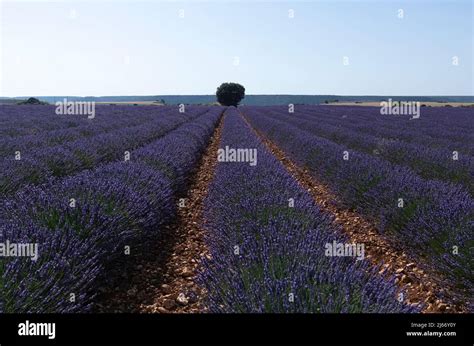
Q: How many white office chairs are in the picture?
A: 0